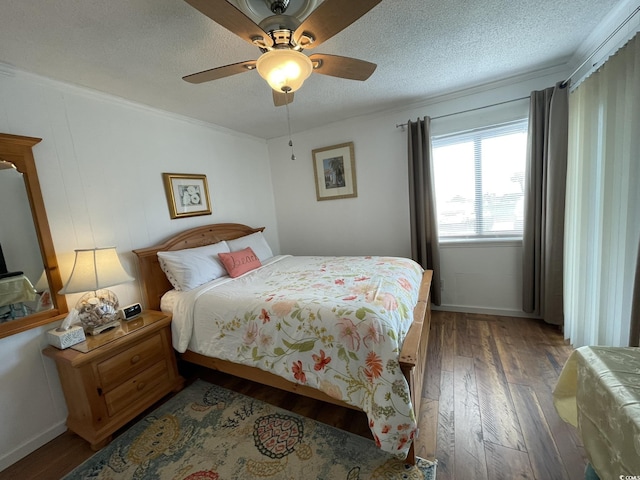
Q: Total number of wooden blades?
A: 5